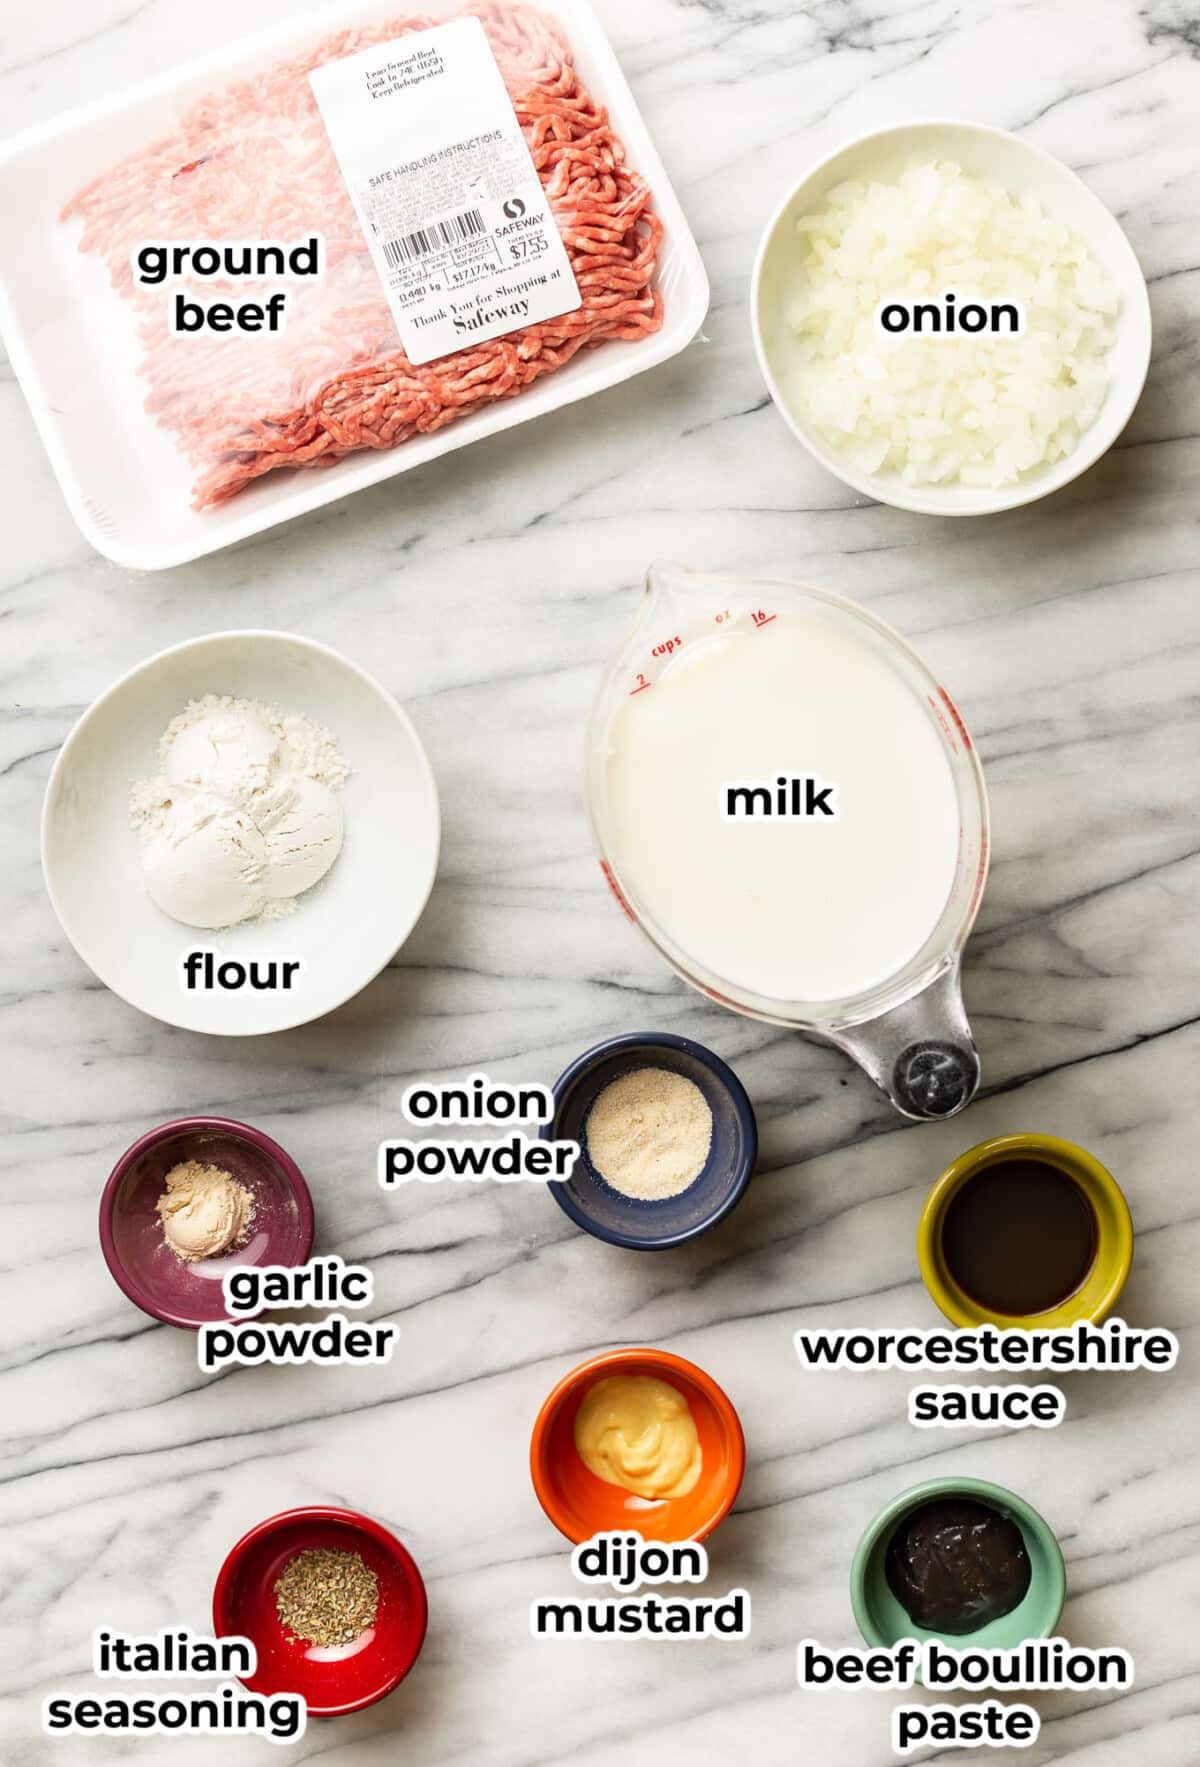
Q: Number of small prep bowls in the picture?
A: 6